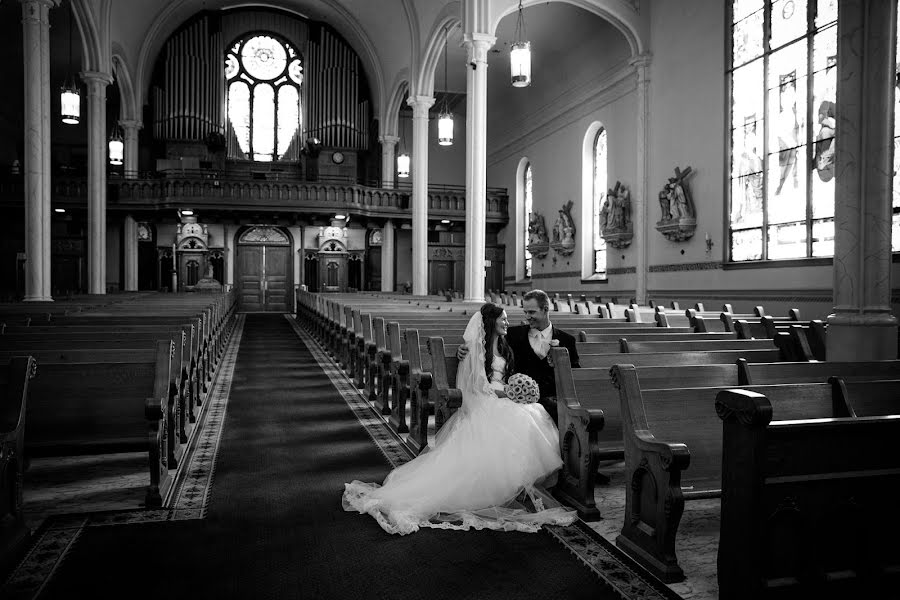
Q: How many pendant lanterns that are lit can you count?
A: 5